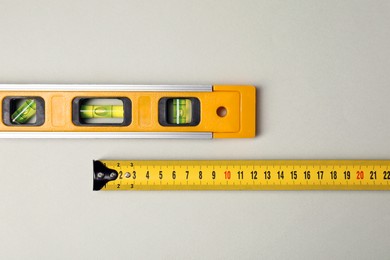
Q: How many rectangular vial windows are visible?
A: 3